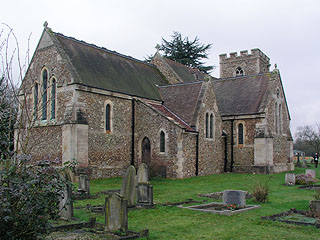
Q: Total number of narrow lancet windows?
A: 10